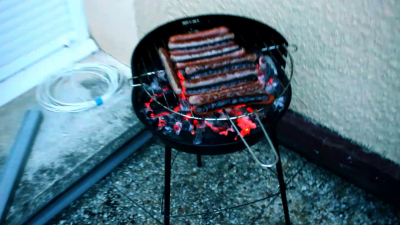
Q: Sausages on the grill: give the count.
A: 12